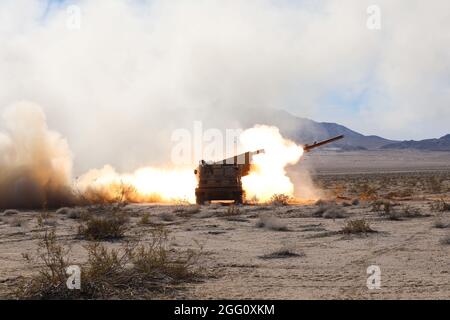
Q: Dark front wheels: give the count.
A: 2